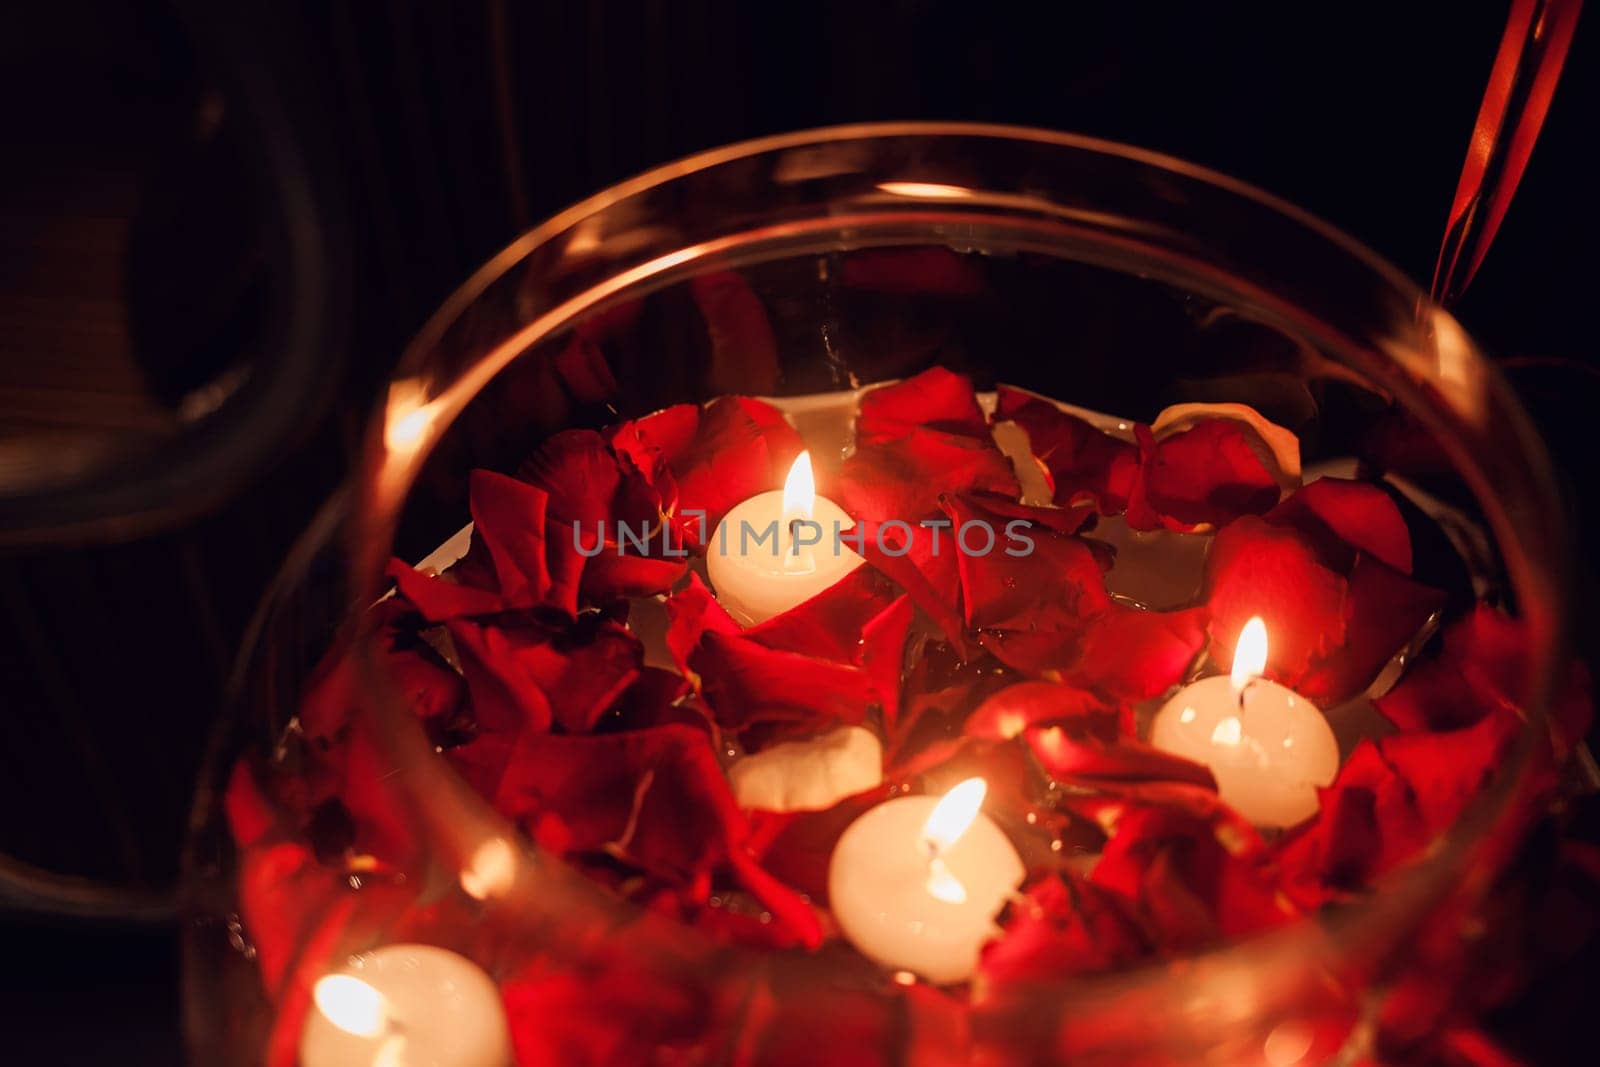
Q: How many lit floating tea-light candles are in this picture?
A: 4